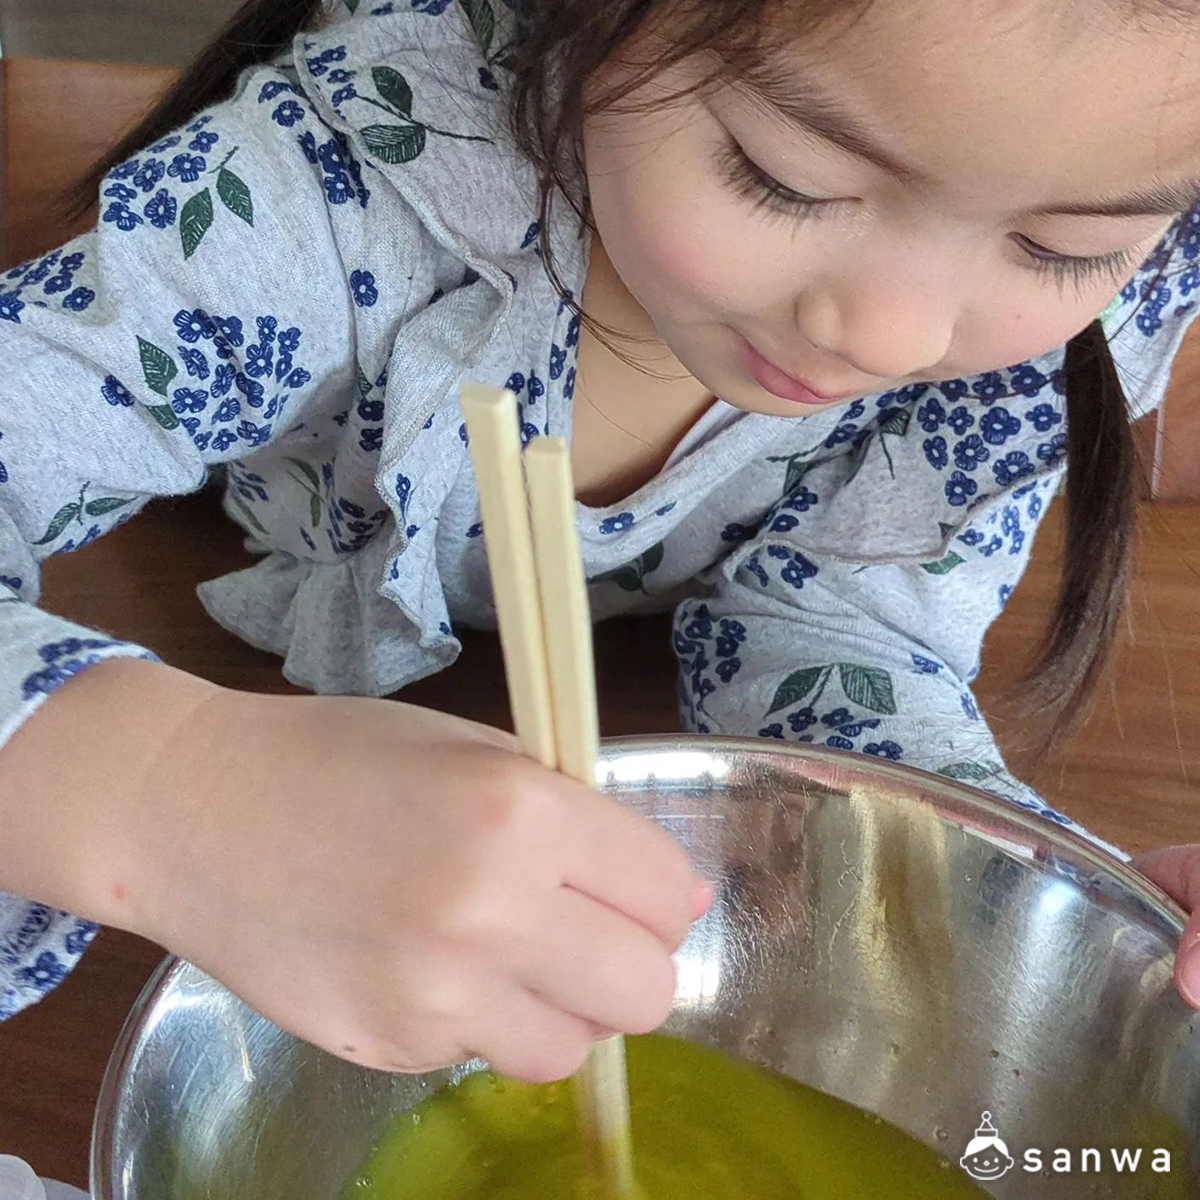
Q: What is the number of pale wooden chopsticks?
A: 2